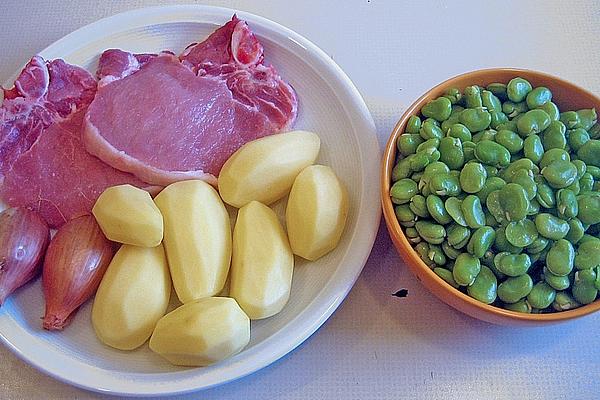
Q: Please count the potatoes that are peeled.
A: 7